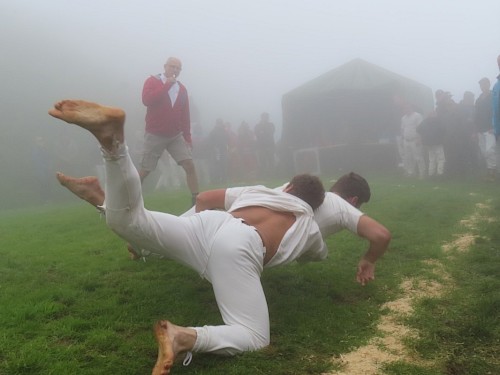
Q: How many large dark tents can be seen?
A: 1